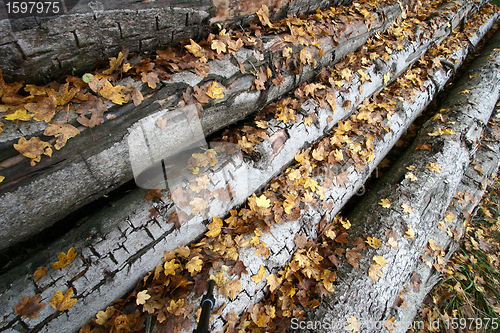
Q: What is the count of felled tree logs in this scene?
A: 6